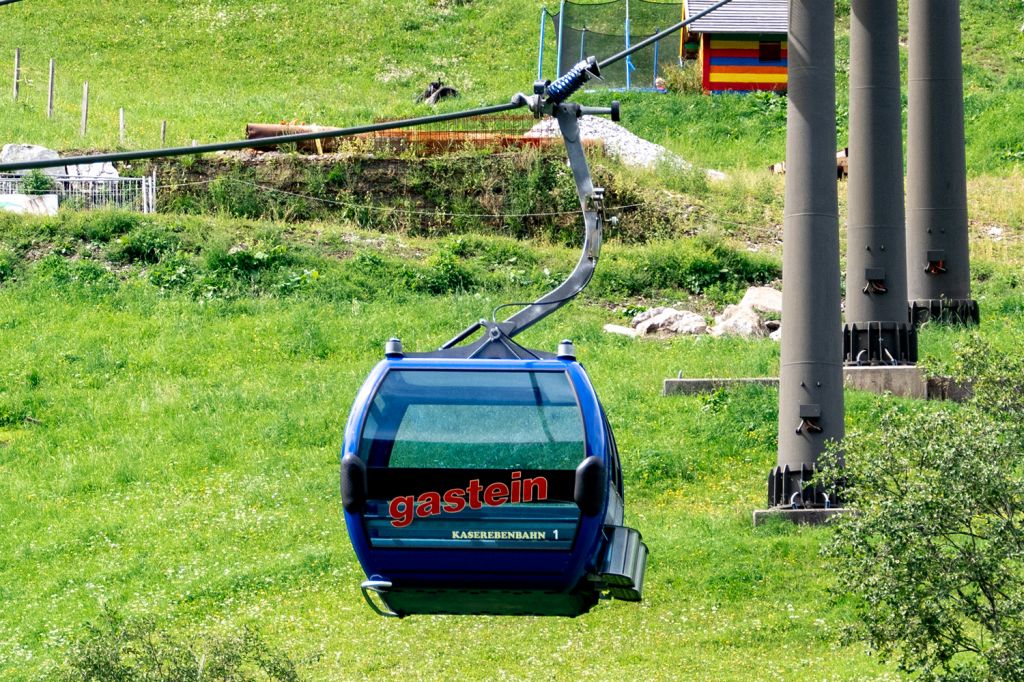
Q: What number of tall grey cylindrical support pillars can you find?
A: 3